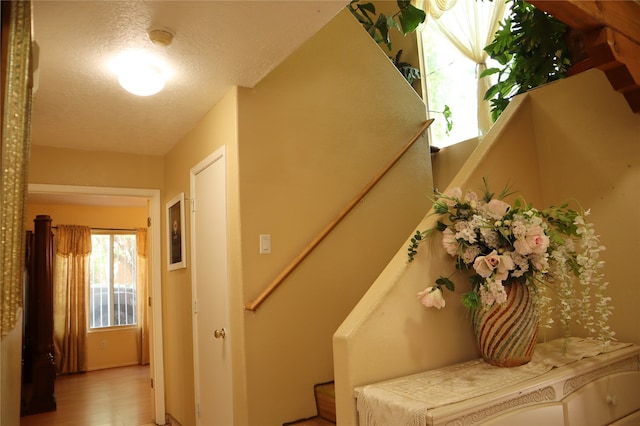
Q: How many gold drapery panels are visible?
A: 2